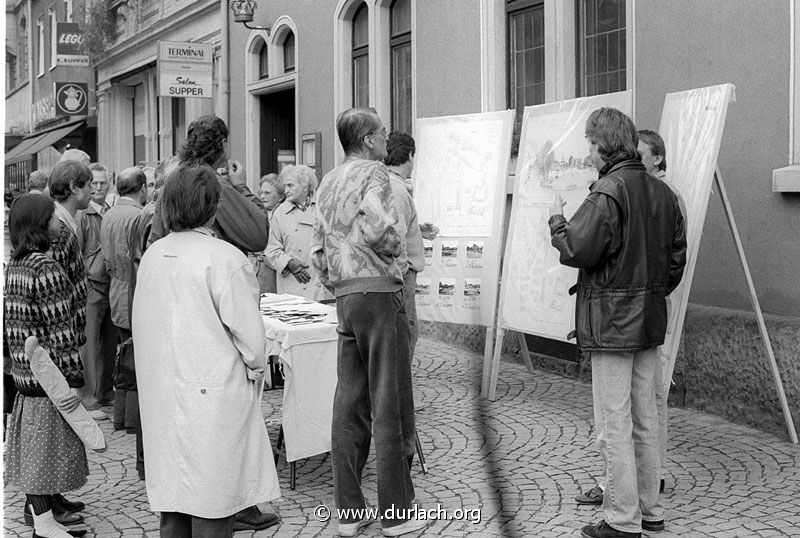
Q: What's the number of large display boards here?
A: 3